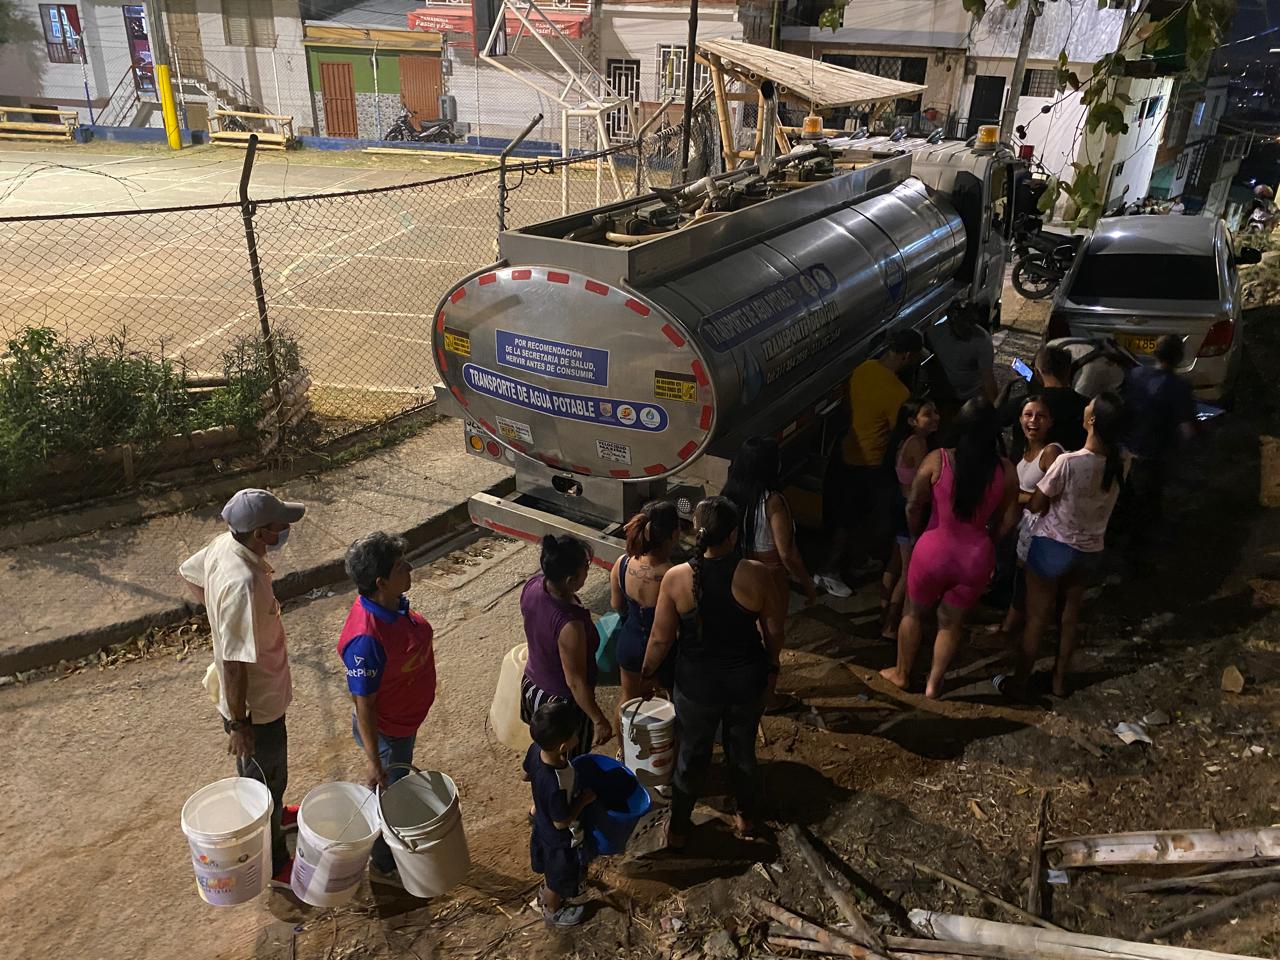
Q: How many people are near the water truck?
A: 15